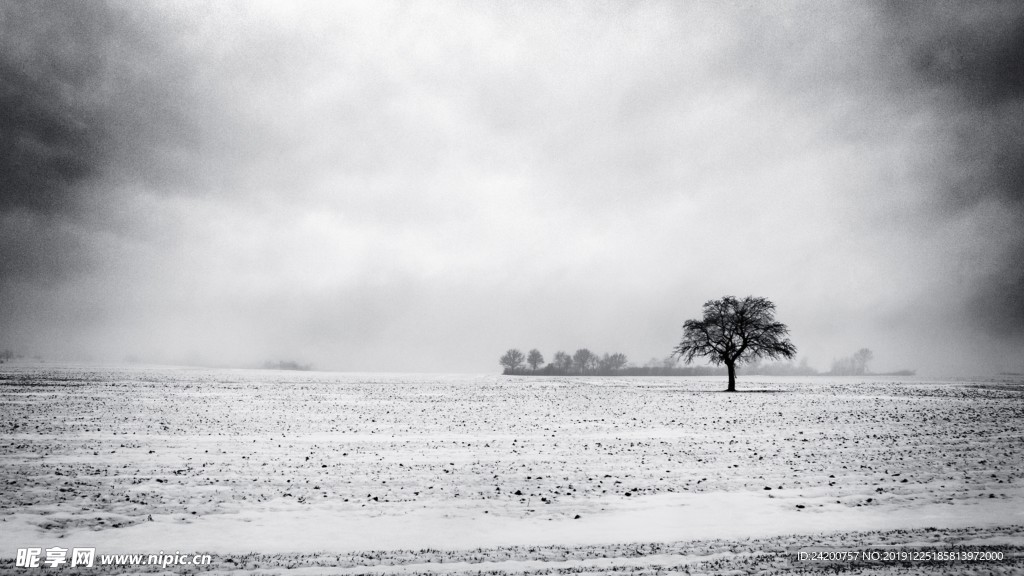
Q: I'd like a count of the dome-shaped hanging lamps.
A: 0